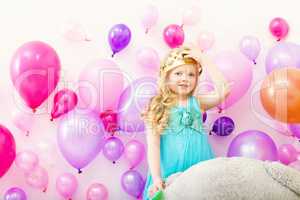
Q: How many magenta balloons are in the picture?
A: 6